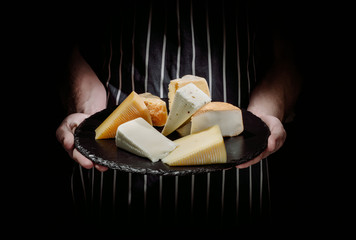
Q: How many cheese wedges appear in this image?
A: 7